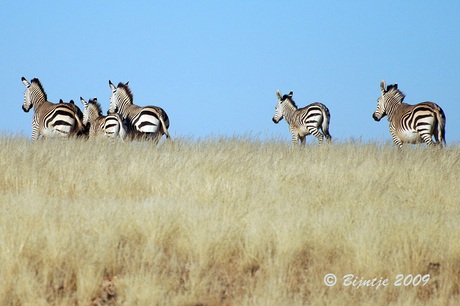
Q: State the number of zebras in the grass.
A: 5